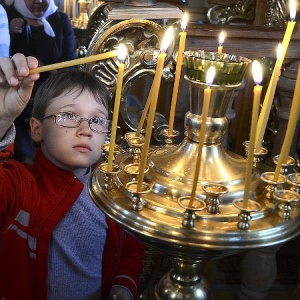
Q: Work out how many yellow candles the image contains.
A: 11